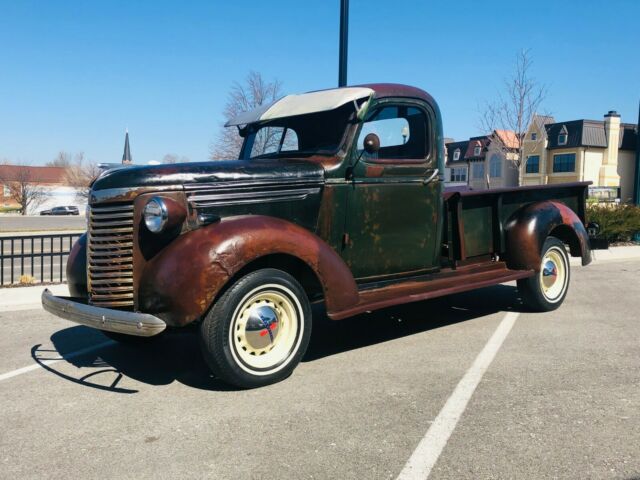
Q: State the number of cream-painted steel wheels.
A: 2